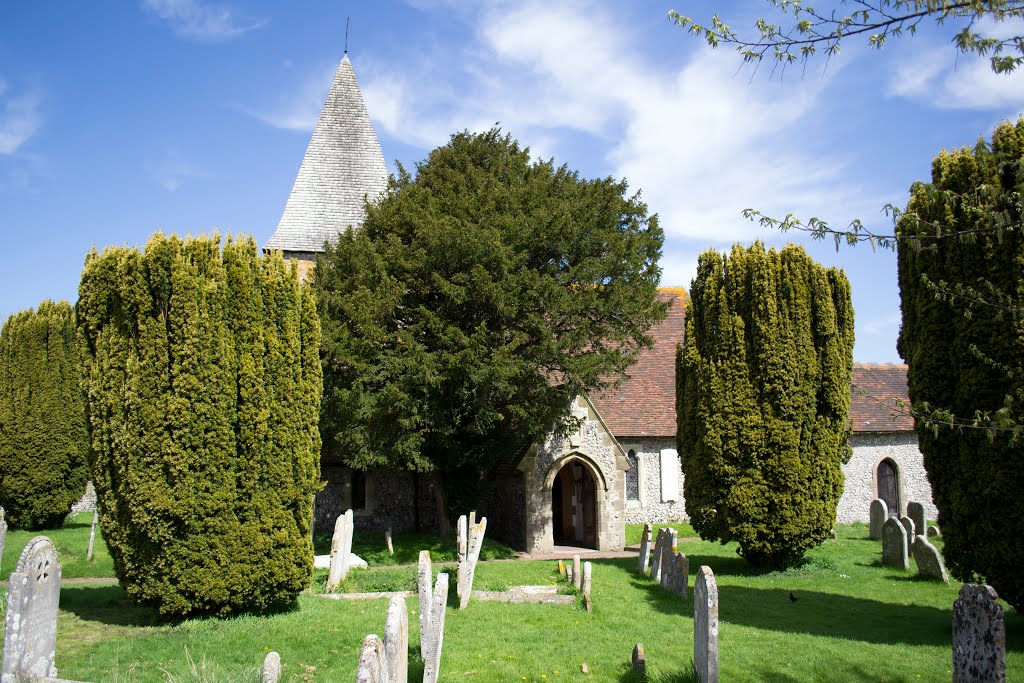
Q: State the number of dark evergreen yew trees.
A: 5